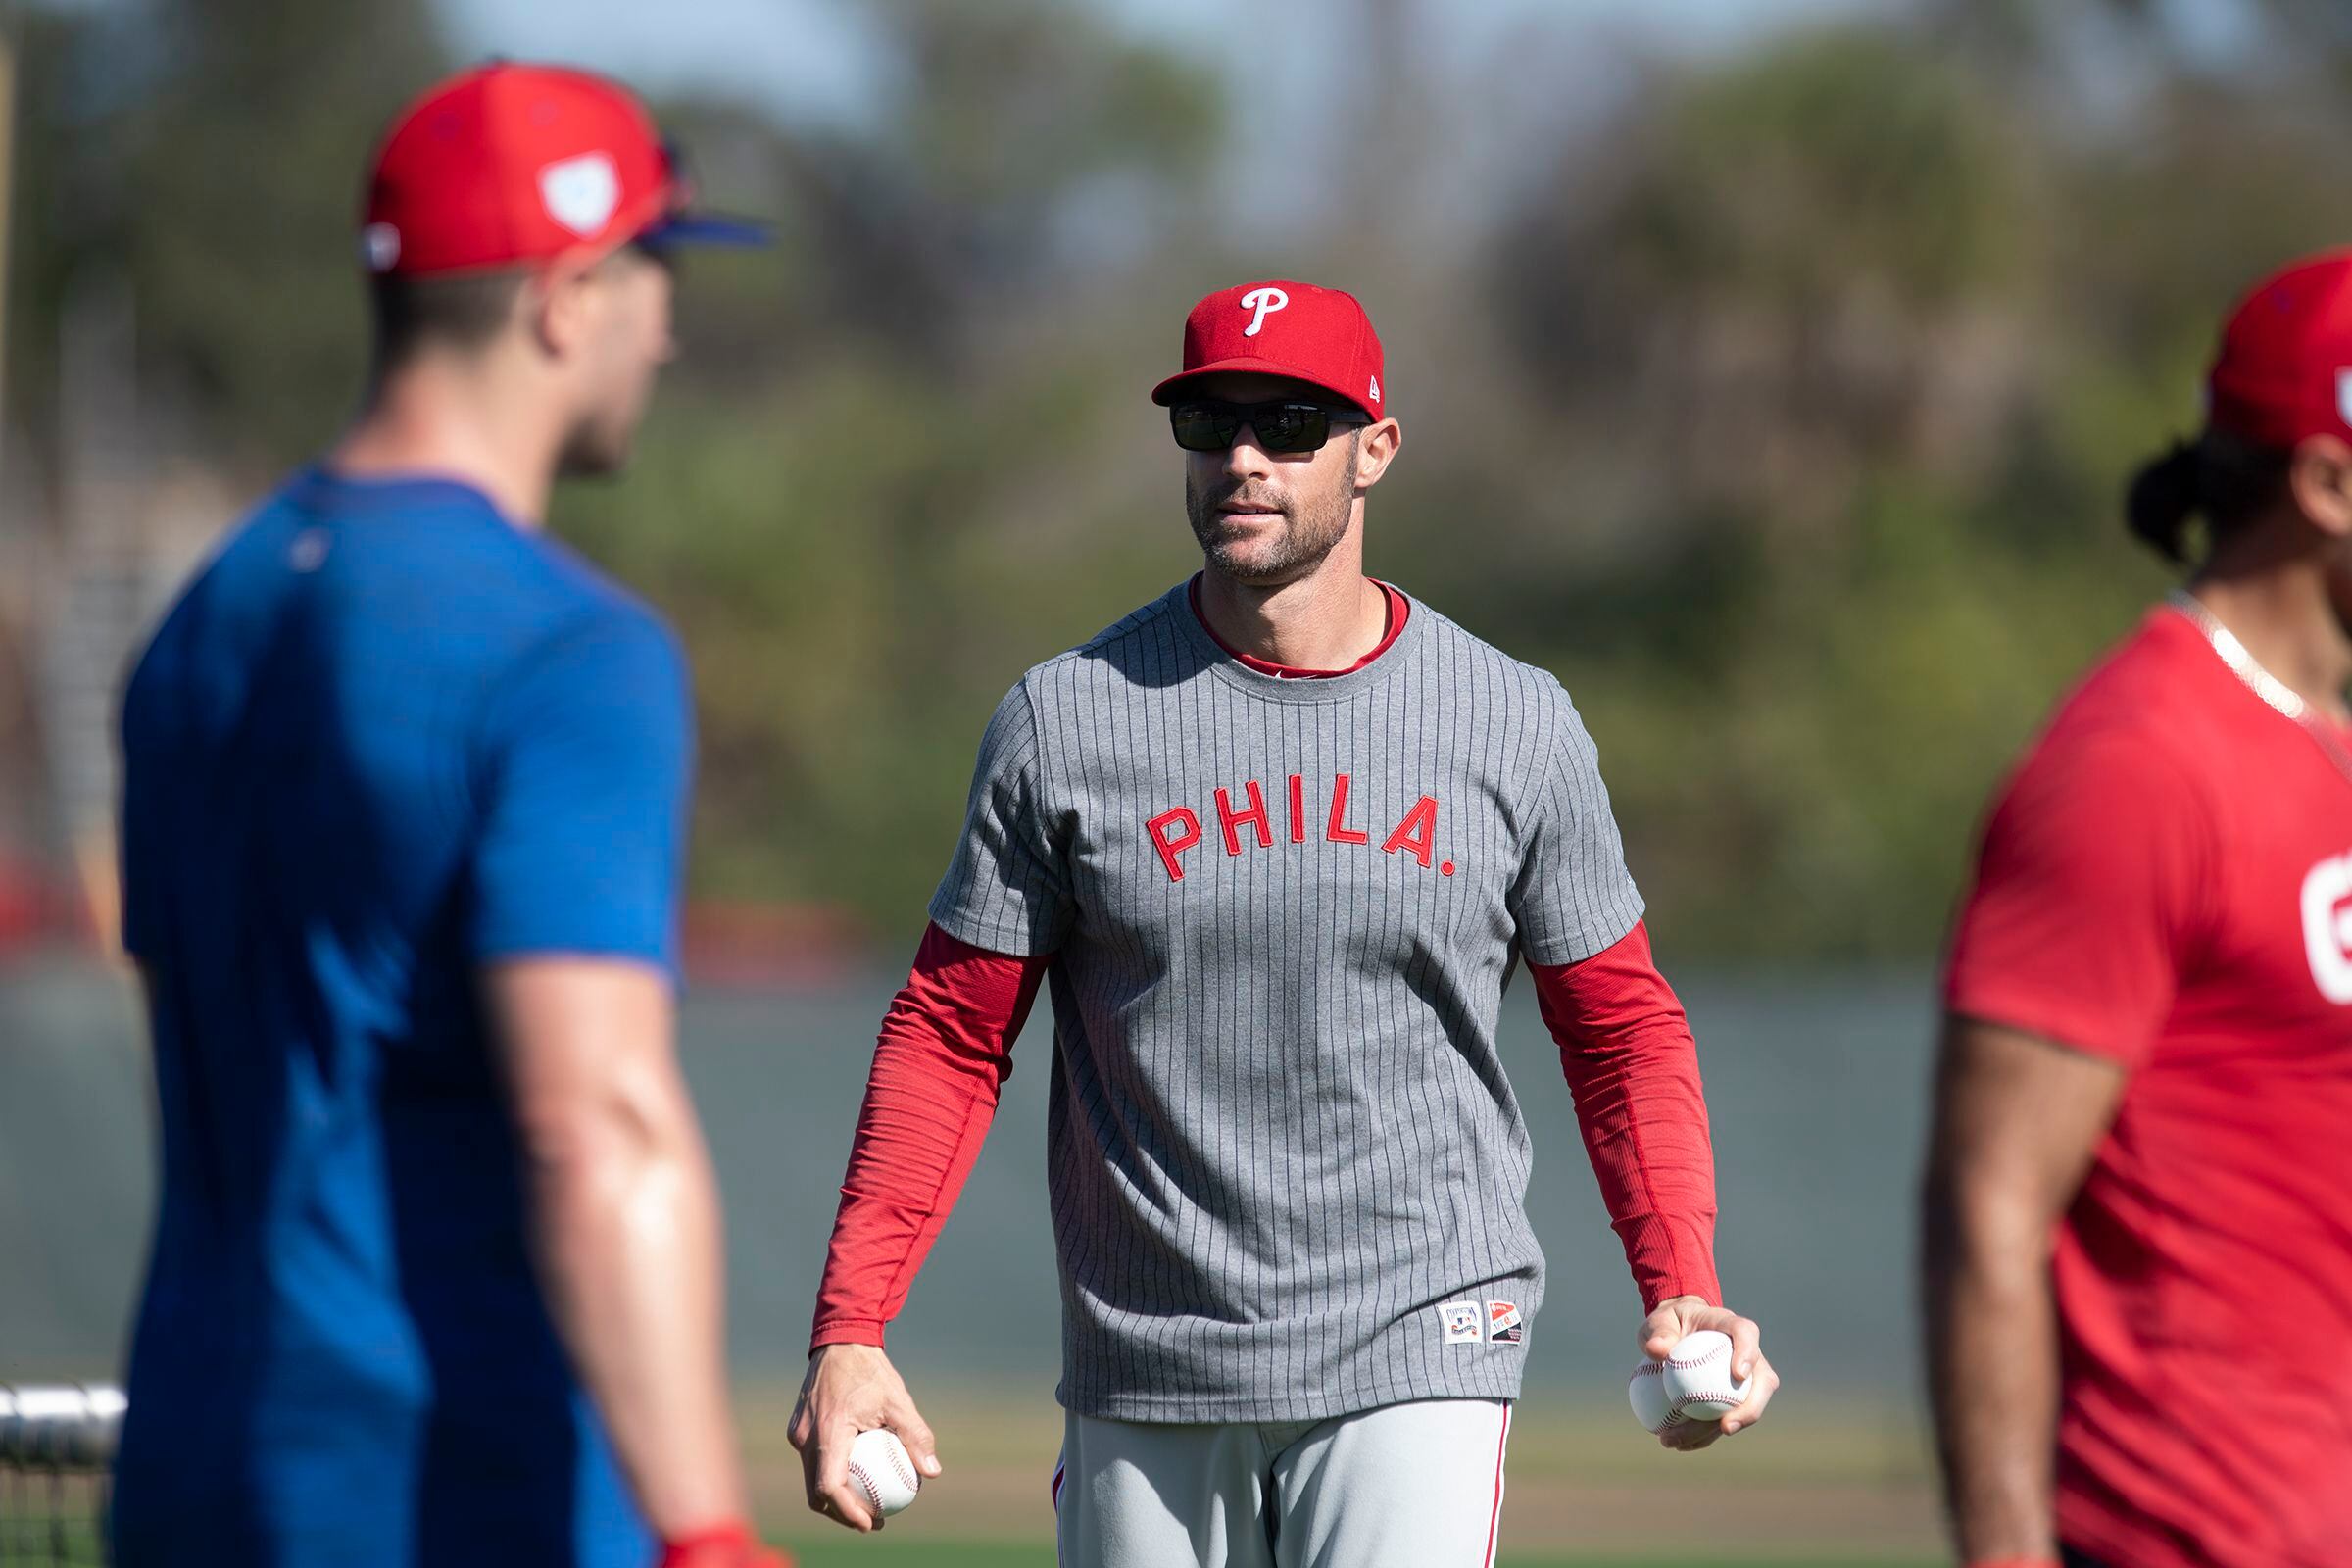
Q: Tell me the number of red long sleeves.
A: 2